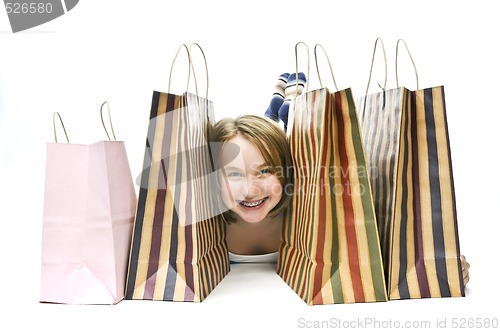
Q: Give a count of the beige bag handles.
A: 8